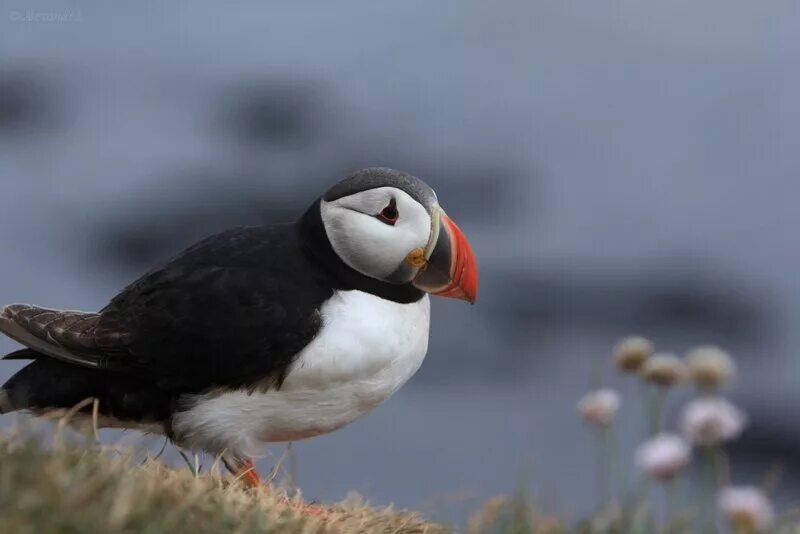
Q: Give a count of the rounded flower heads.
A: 7